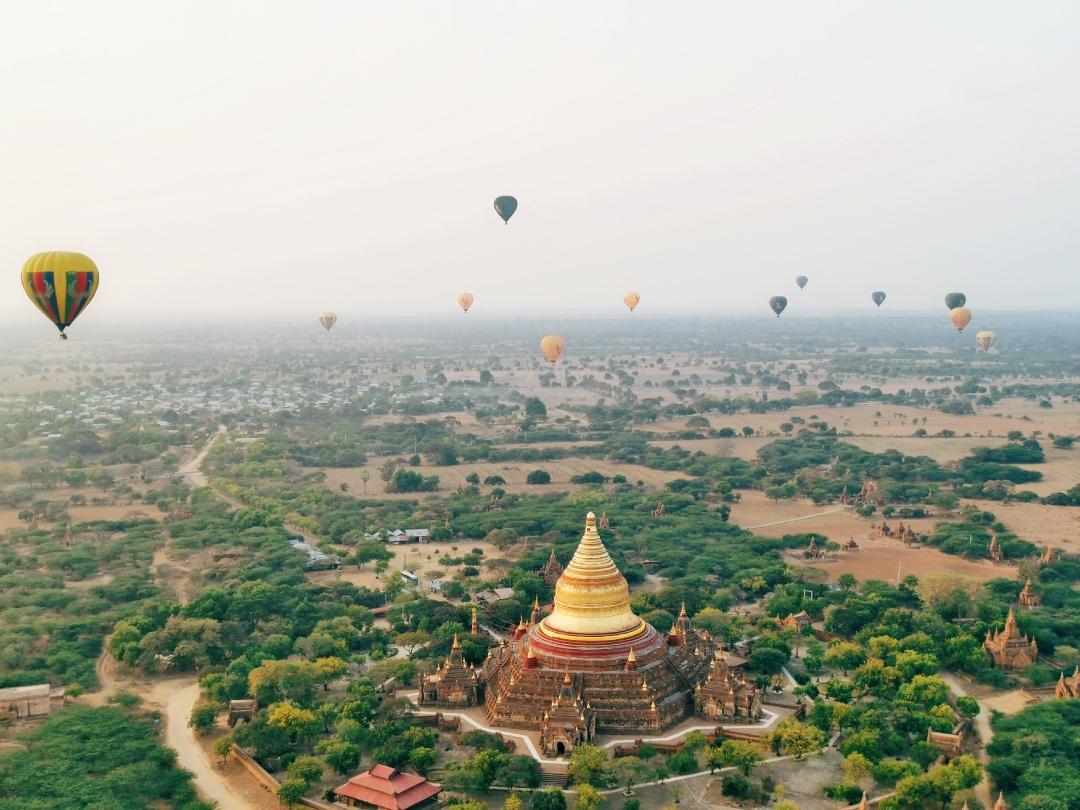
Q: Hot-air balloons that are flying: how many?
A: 12